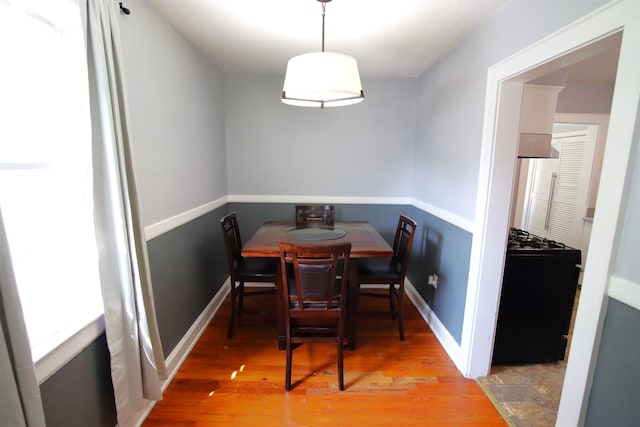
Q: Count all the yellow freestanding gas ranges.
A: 0